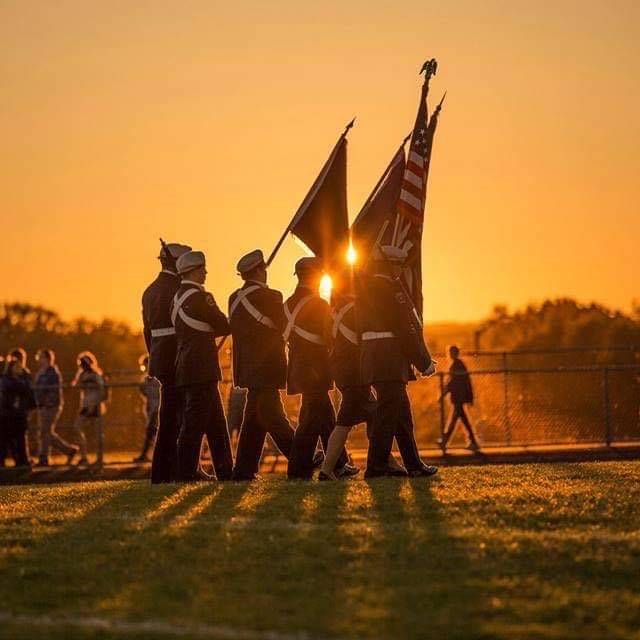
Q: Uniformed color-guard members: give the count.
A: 6